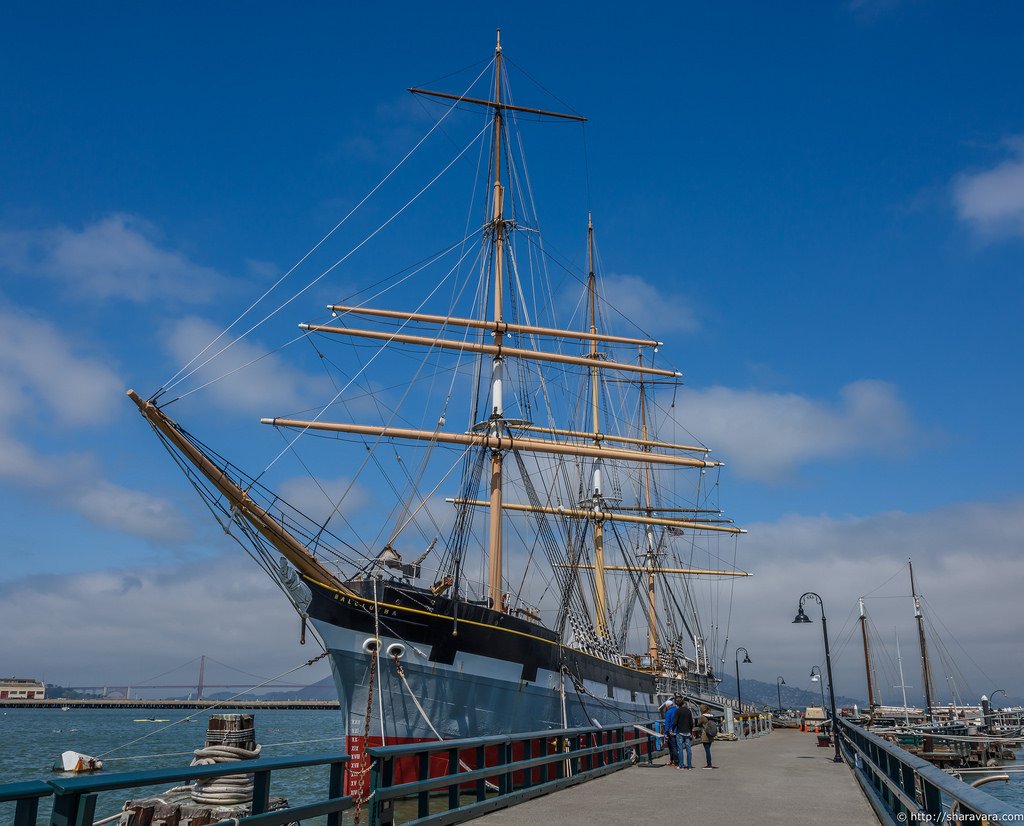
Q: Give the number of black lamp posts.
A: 5